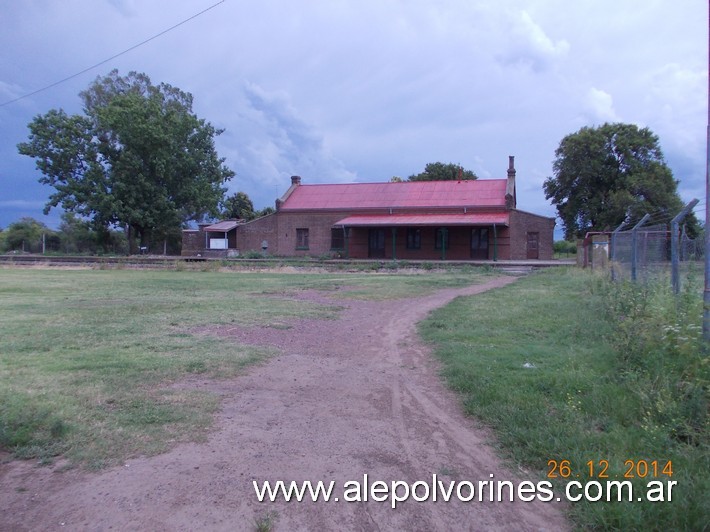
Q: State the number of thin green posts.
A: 4